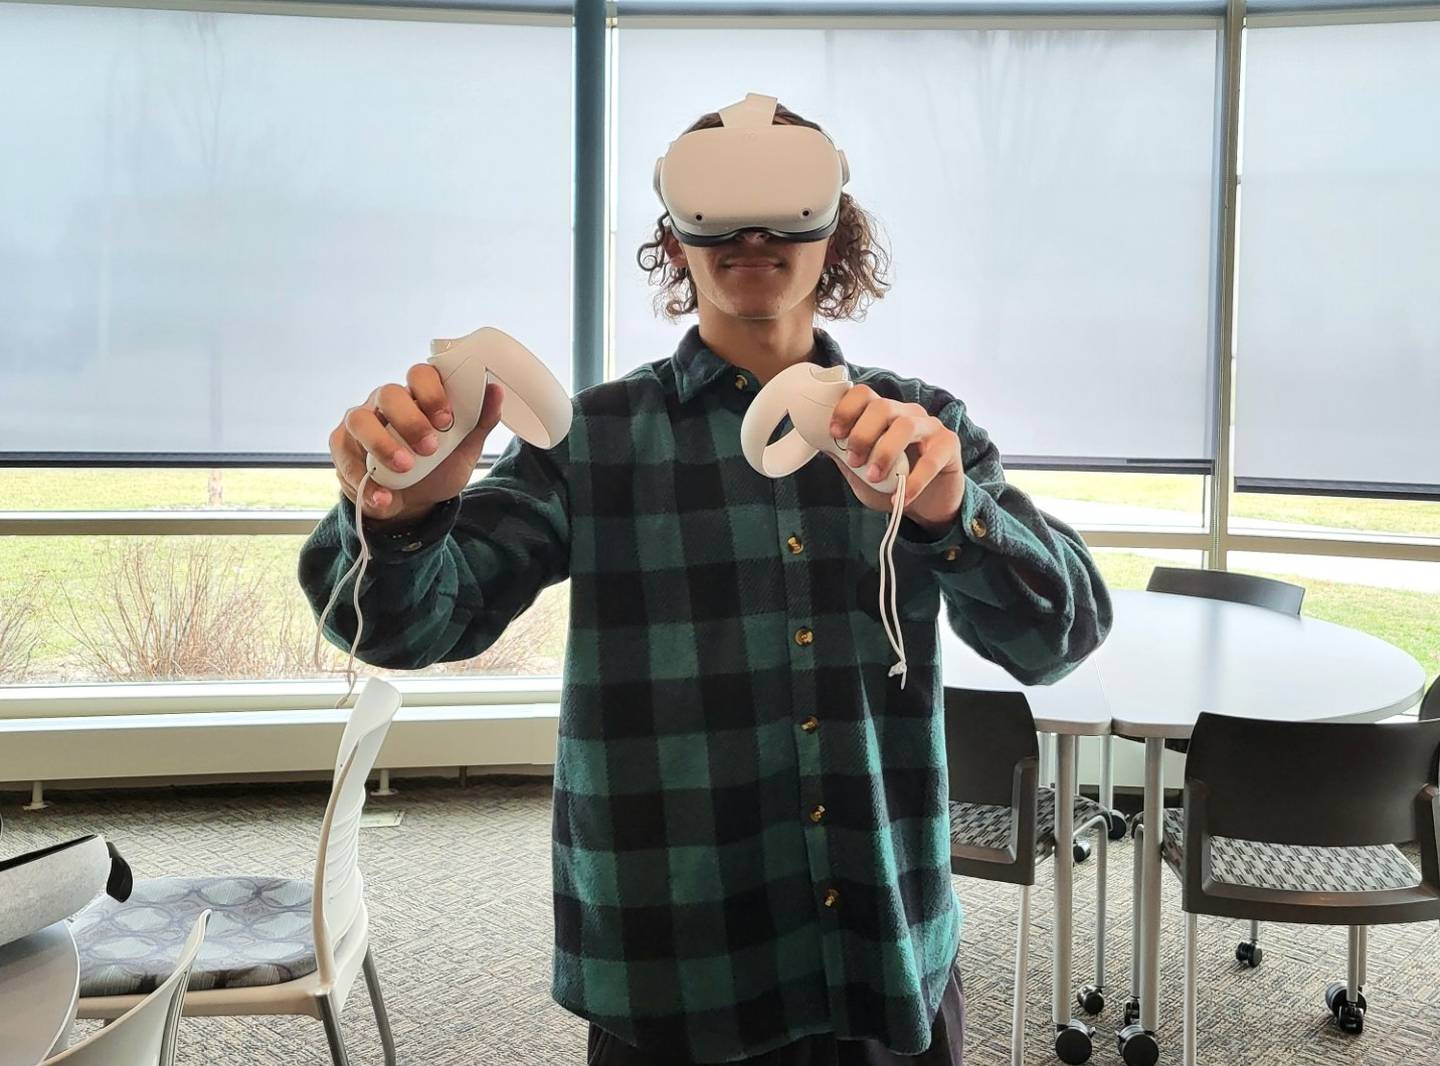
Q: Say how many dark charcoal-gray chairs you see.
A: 4